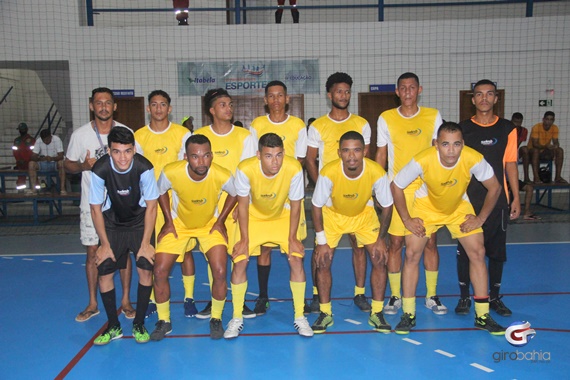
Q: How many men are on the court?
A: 12